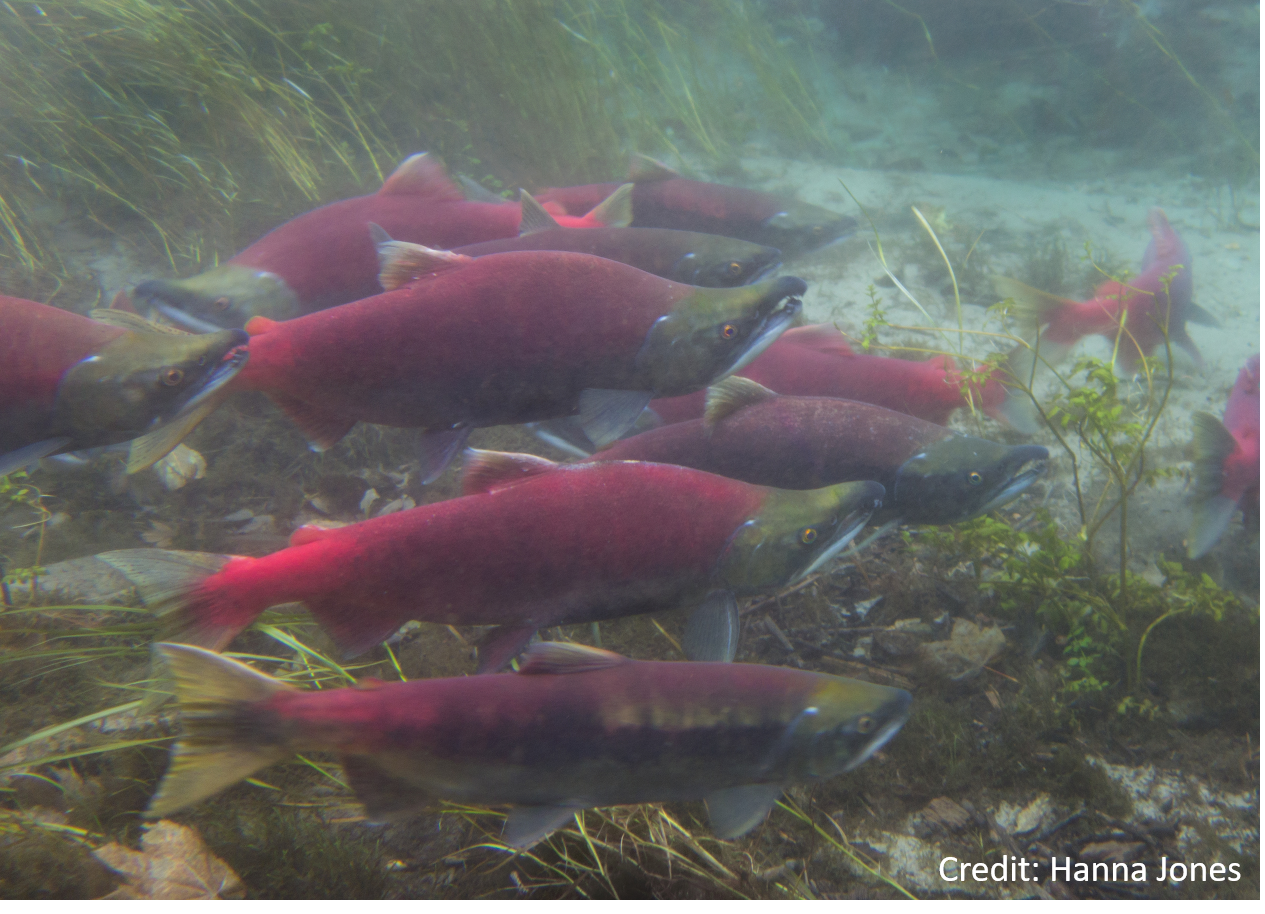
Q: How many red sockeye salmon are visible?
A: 11